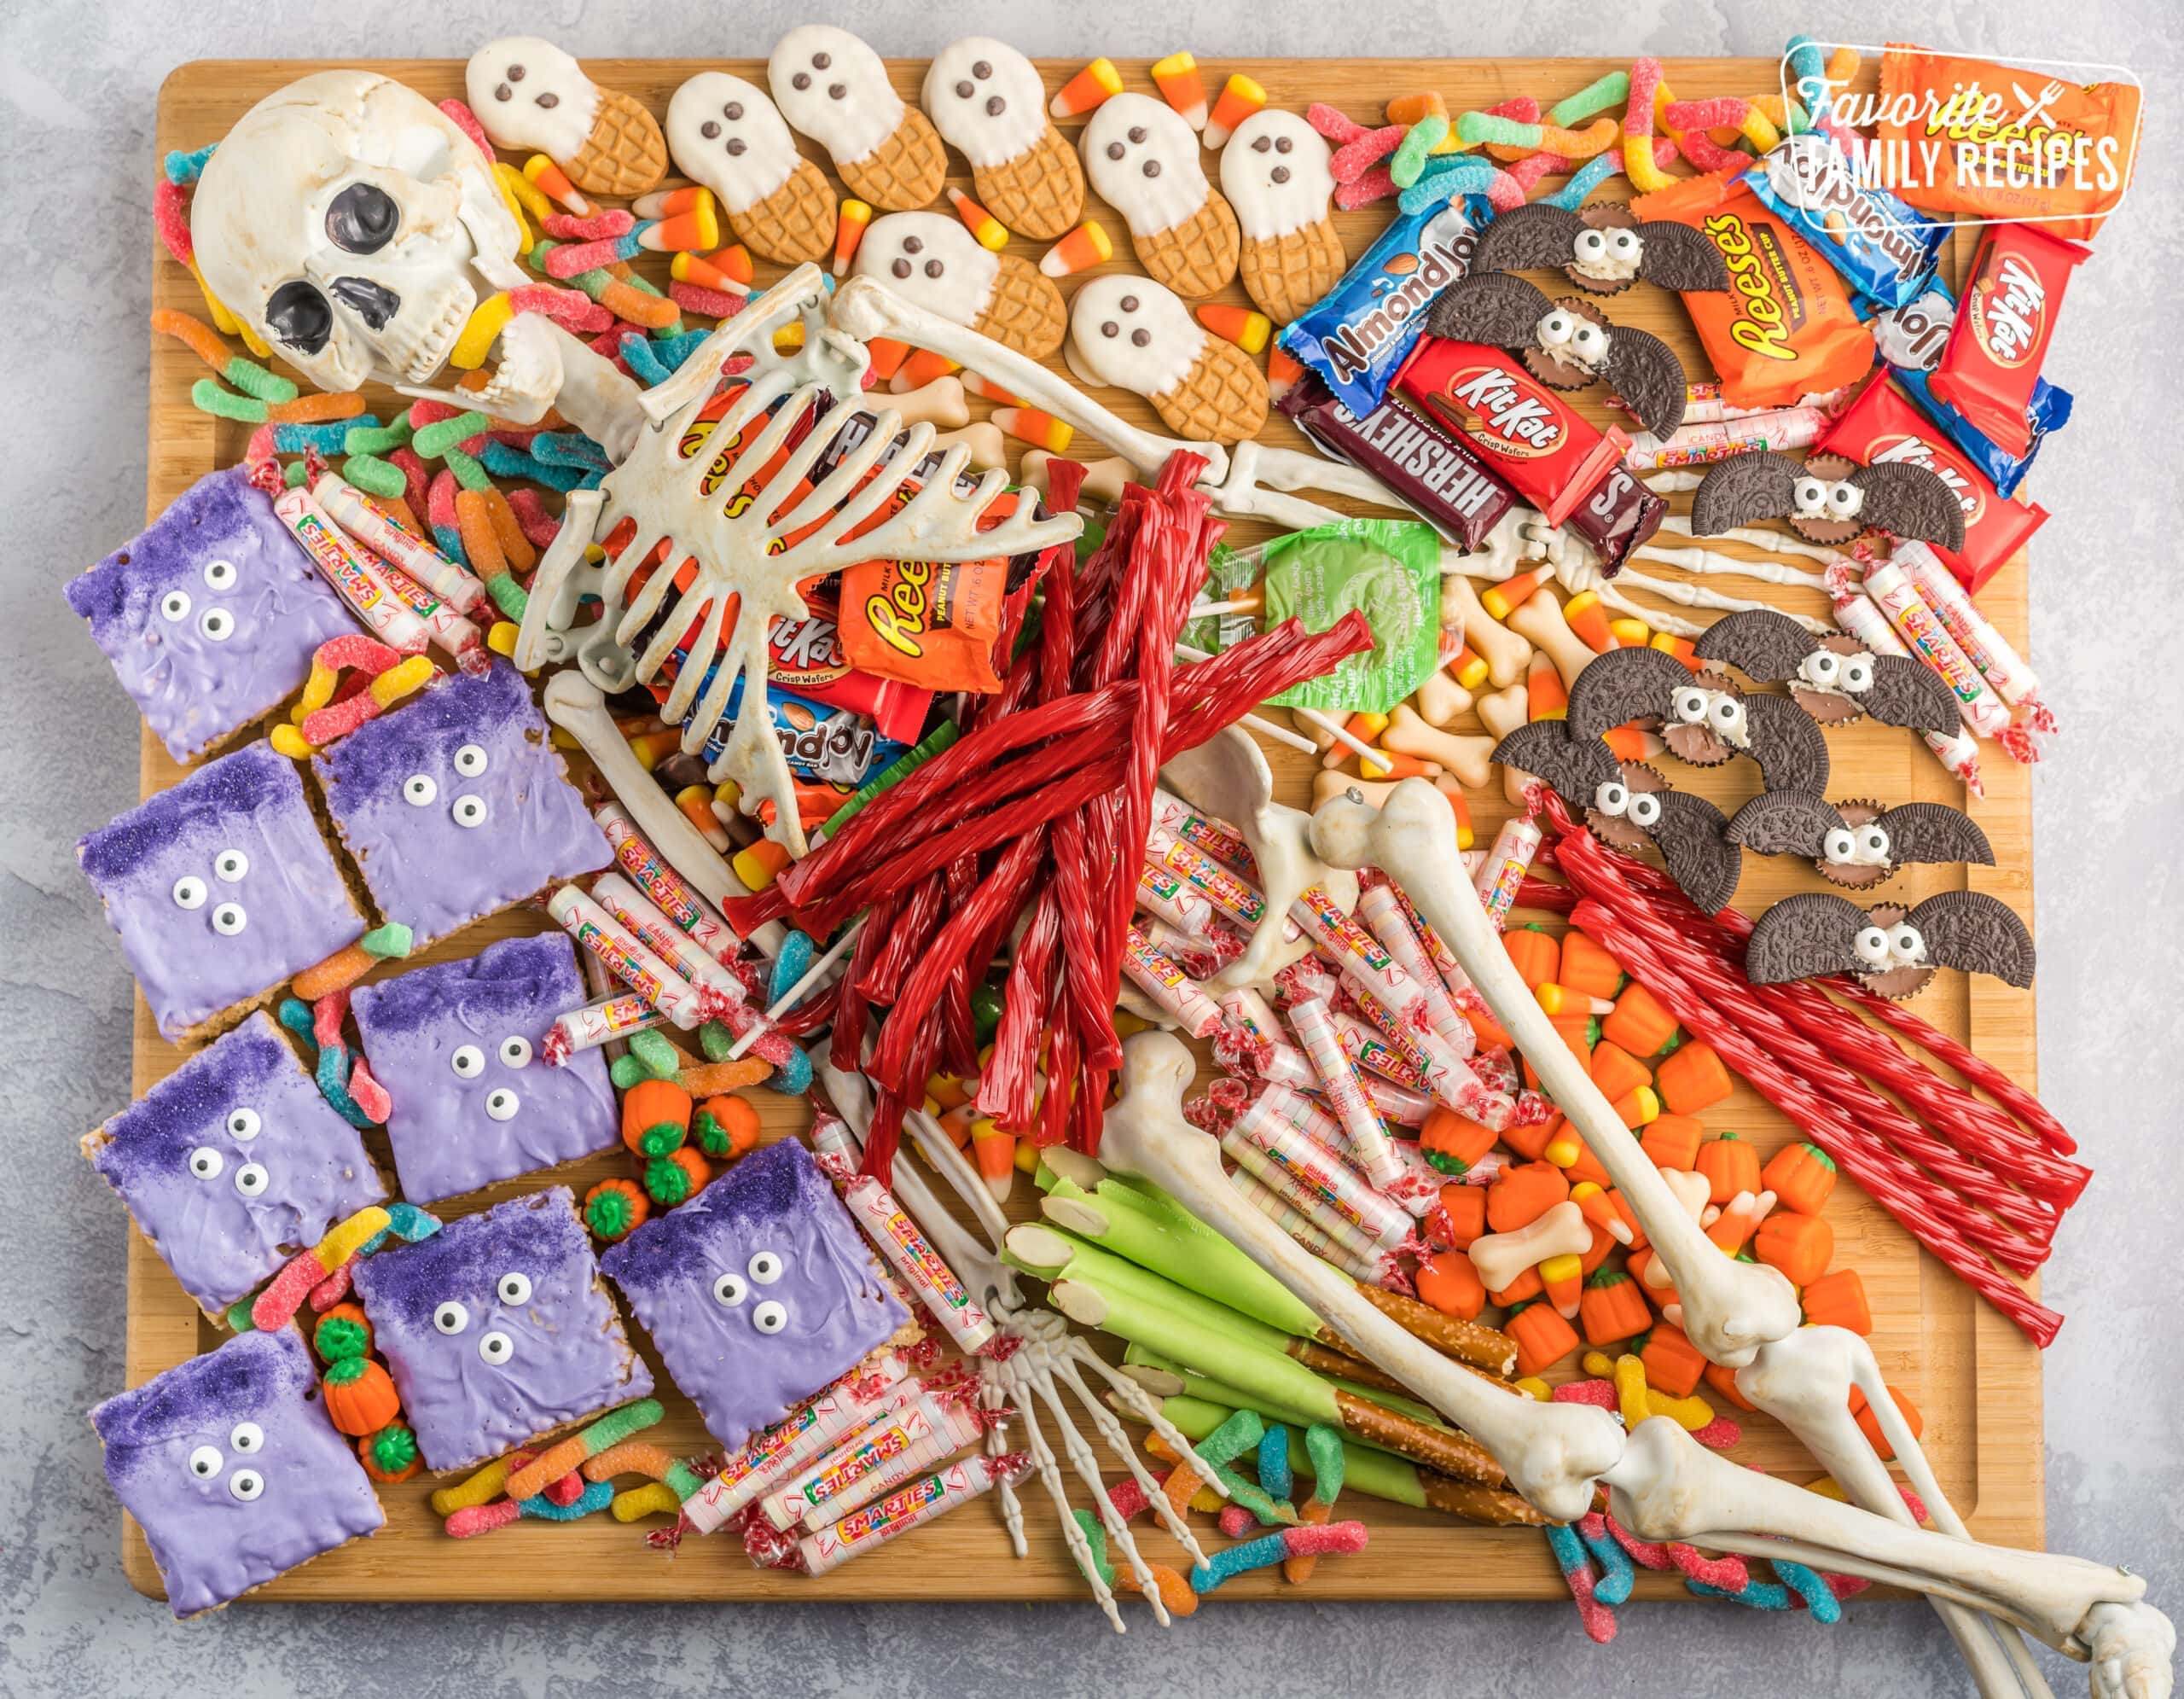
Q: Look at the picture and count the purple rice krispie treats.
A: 8